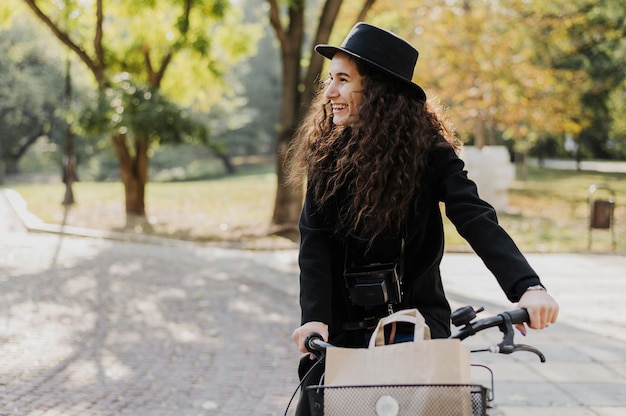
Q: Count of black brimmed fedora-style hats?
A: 1